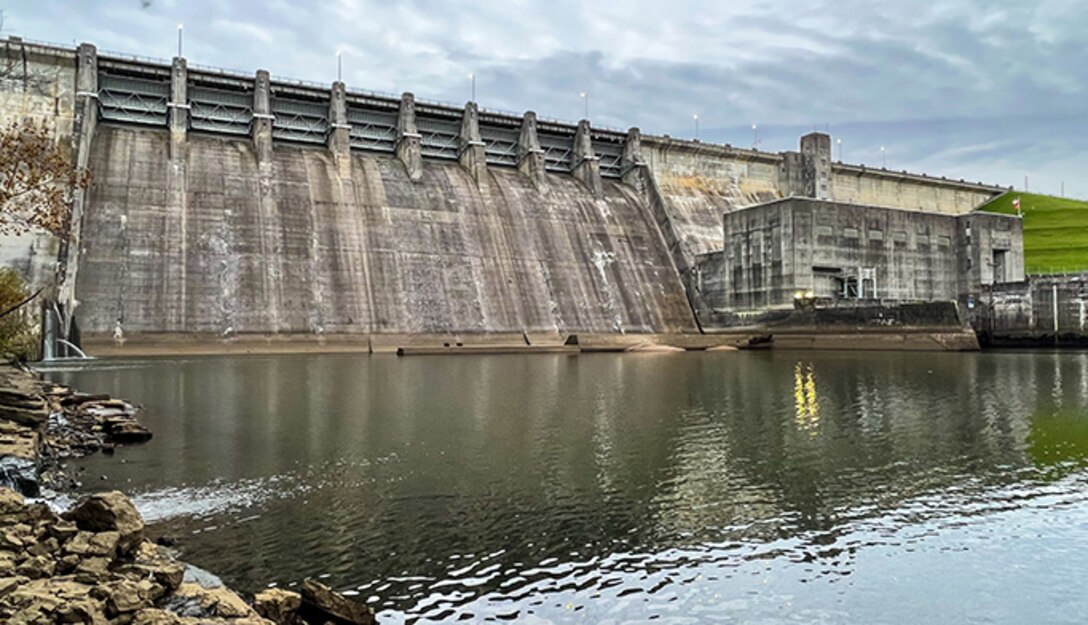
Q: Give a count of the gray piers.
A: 9